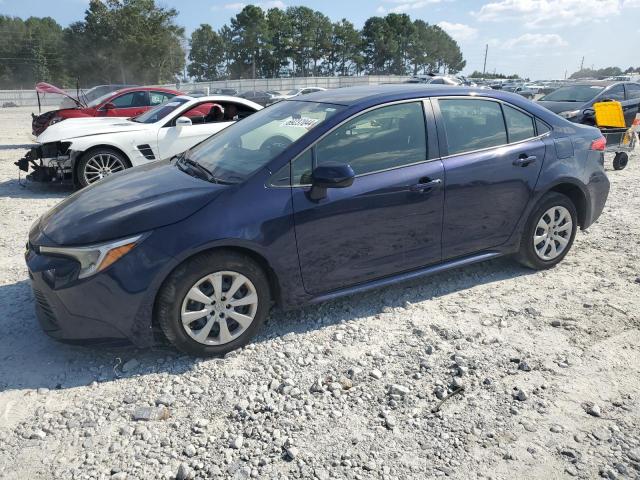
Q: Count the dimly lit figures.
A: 0